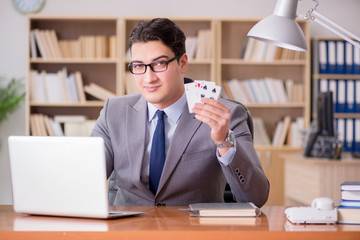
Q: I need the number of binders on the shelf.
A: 13